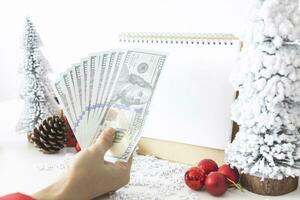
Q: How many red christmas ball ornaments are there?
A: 4